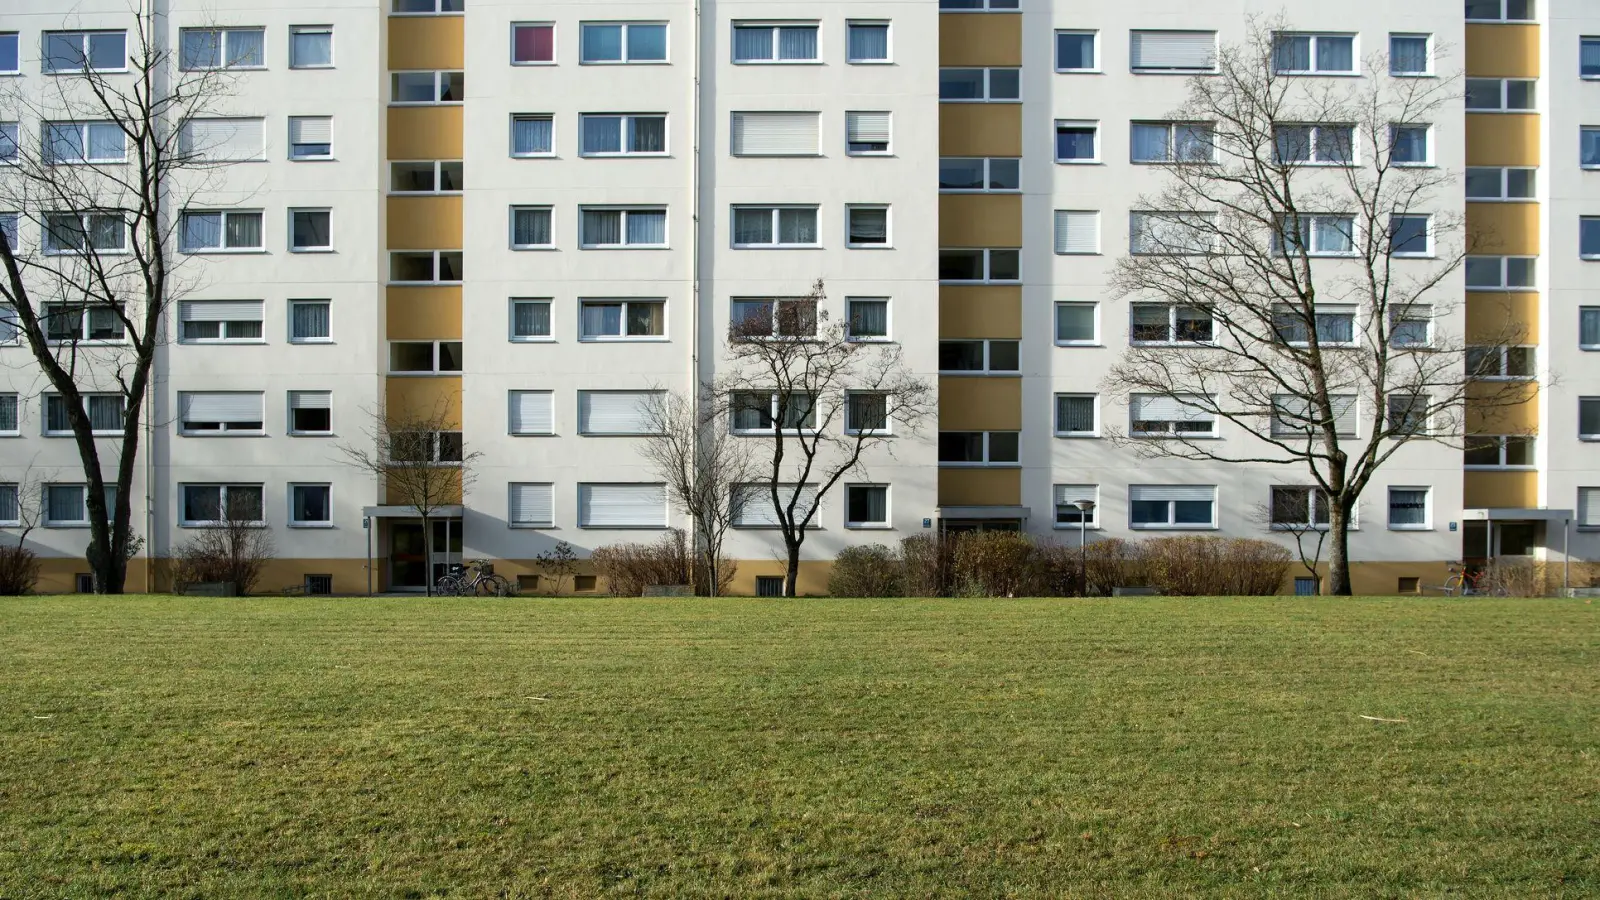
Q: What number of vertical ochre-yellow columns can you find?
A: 3